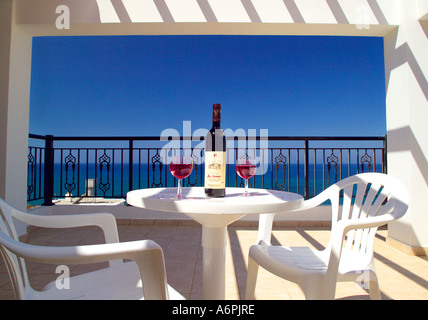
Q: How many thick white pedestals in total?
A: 1